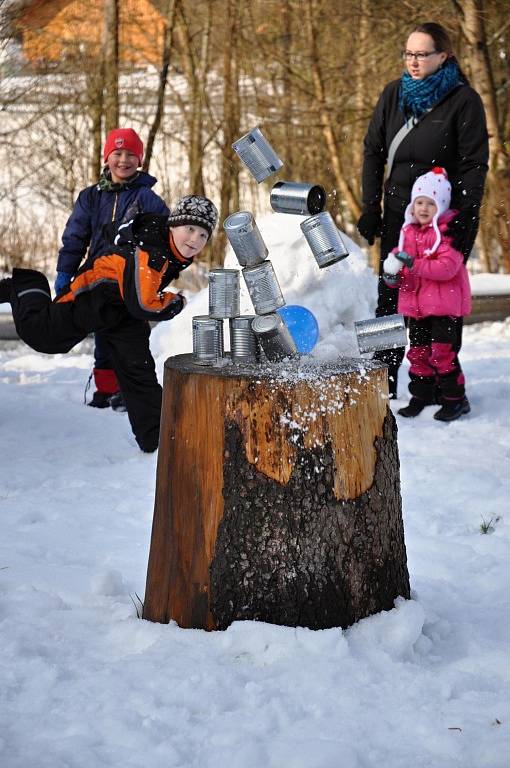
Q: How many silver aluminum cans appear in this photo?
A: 10